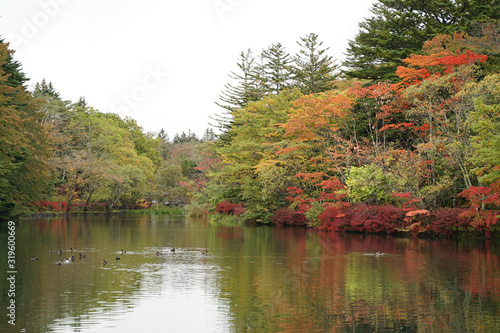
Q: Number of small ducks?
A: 15